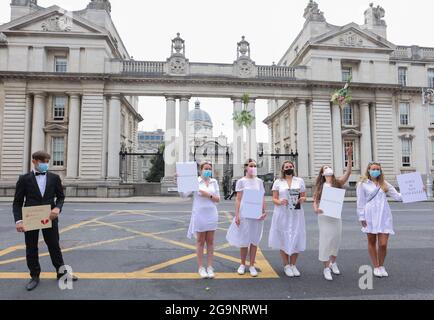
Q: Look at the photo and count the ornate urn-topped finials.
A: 2